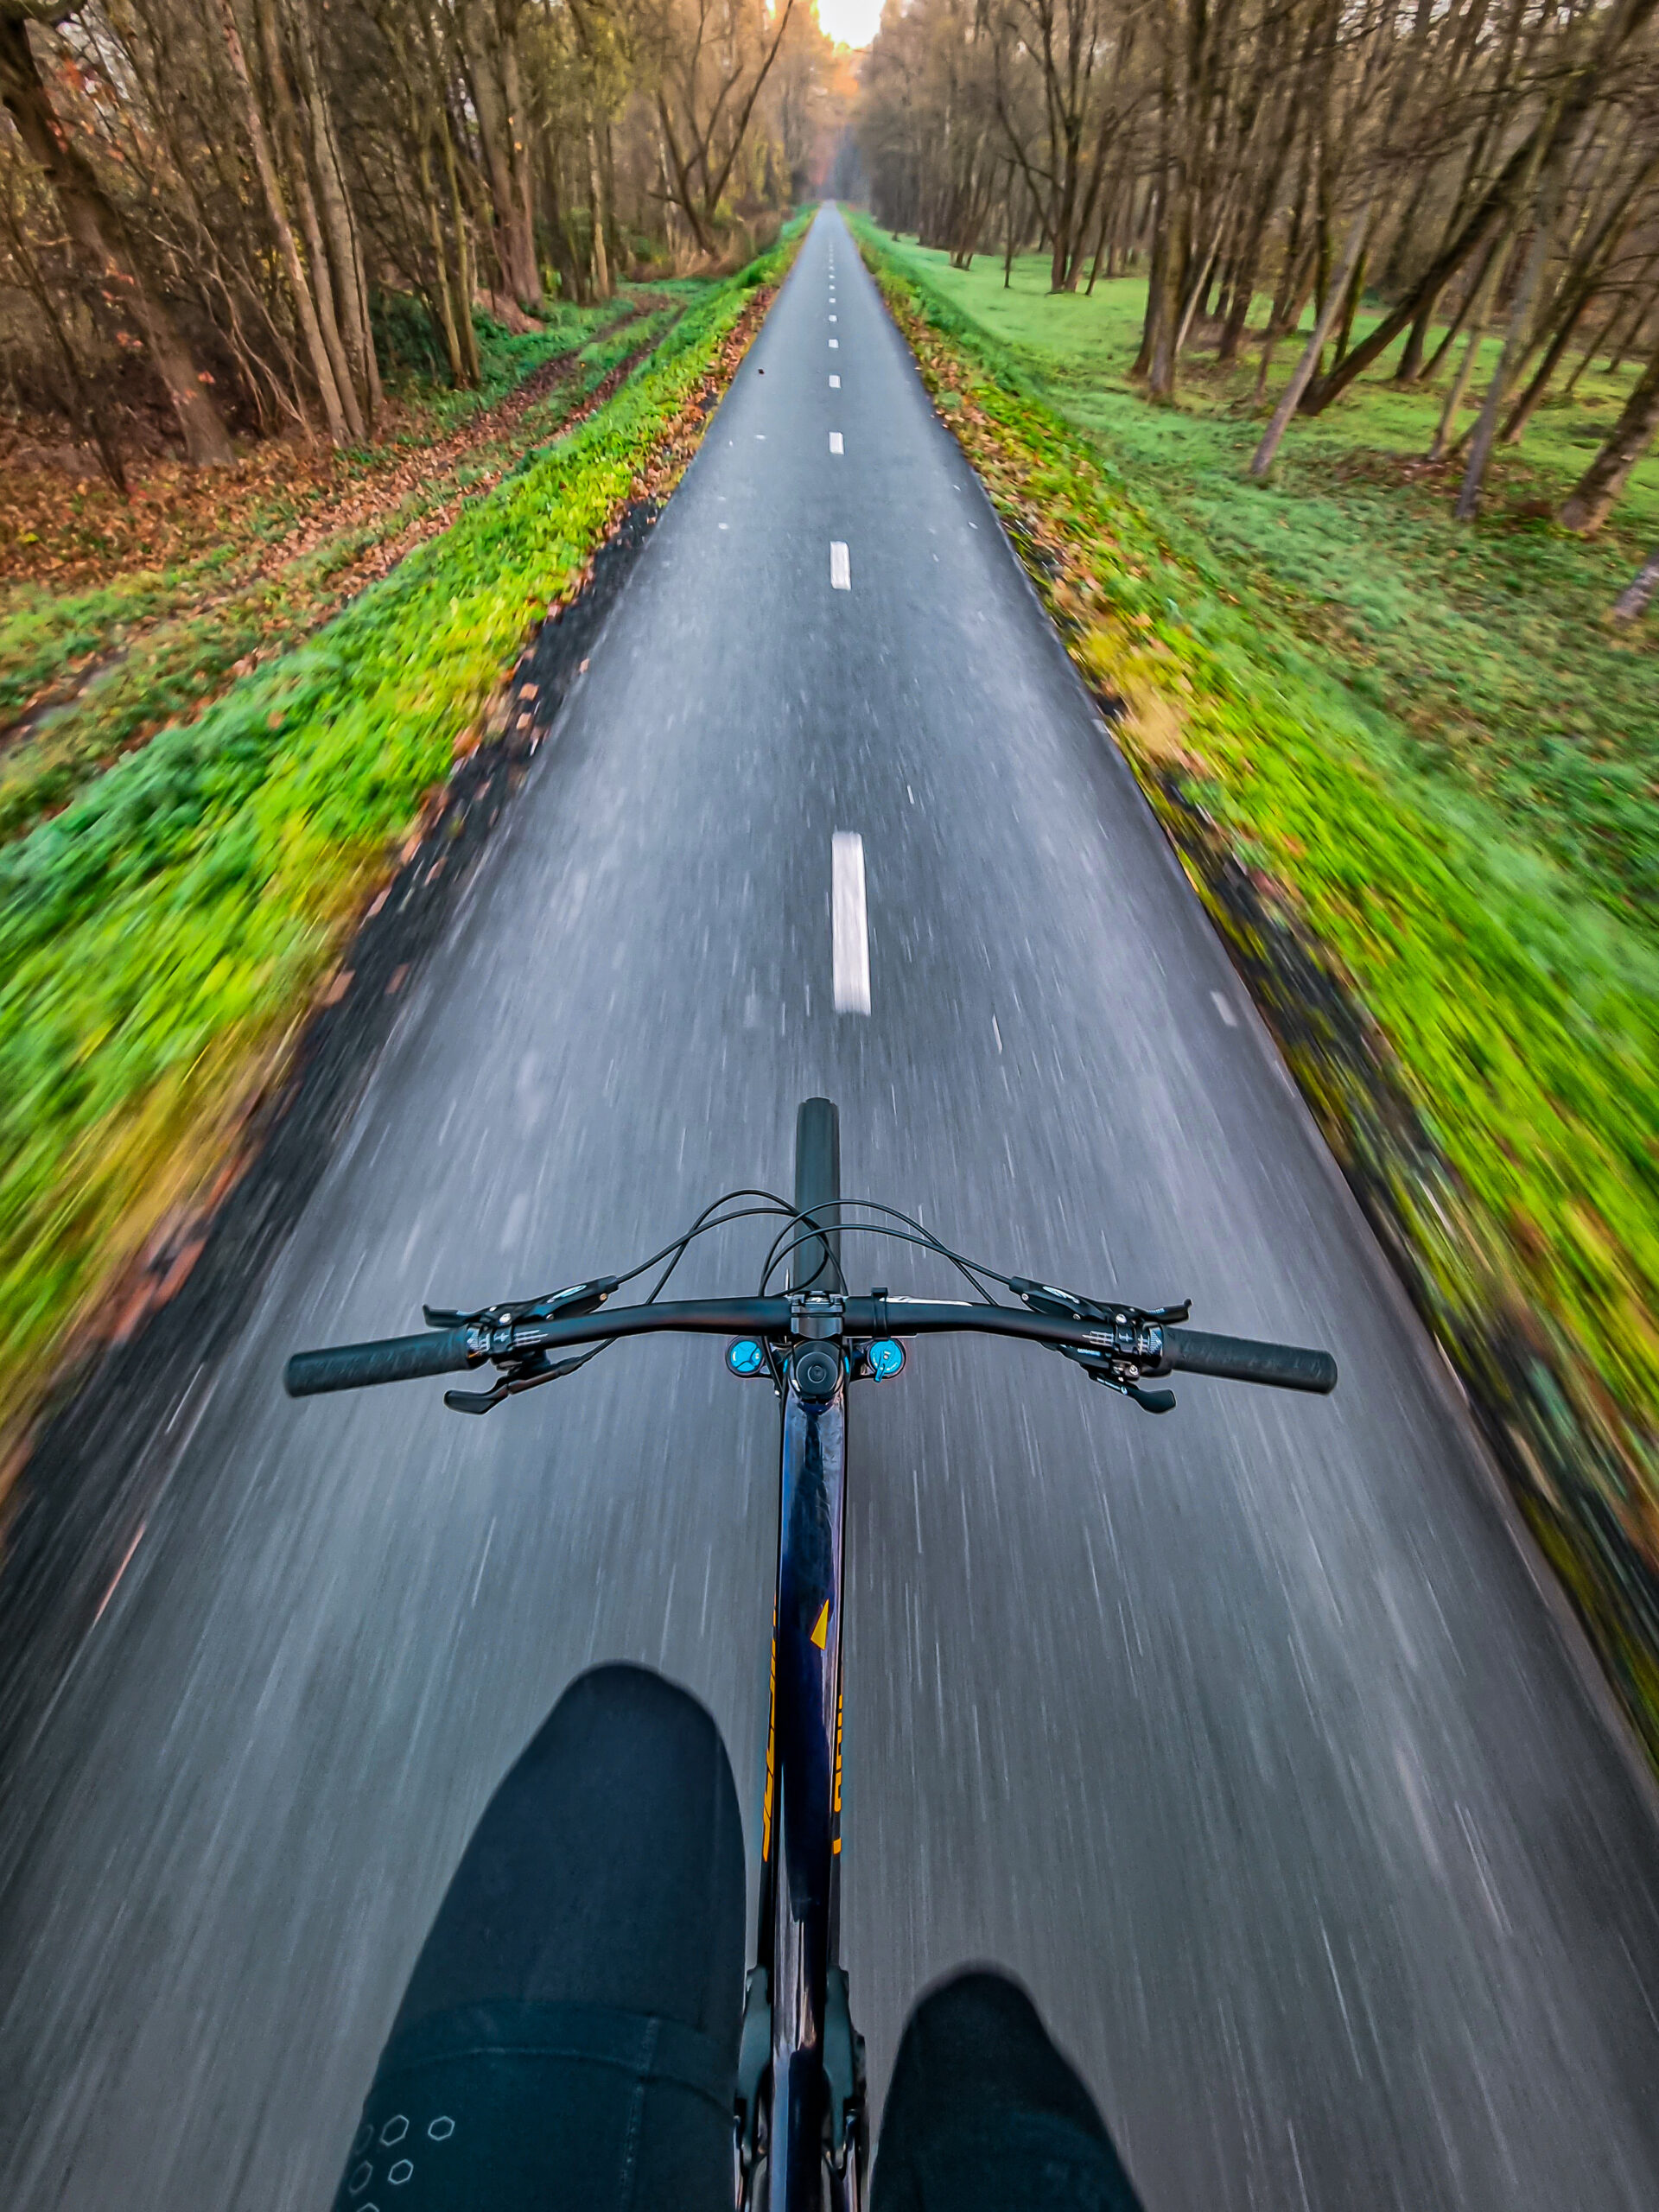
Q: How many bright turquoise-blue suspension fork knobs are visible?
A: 2